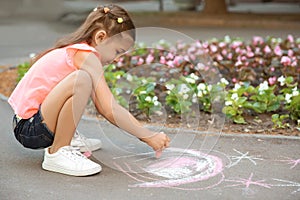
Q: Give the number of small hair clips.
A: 3